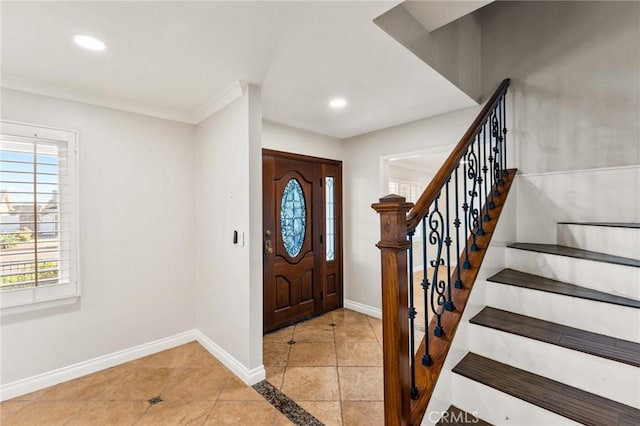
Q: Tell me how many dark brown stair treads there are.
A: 6